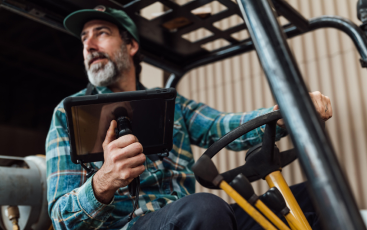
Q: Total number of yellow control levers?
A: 3